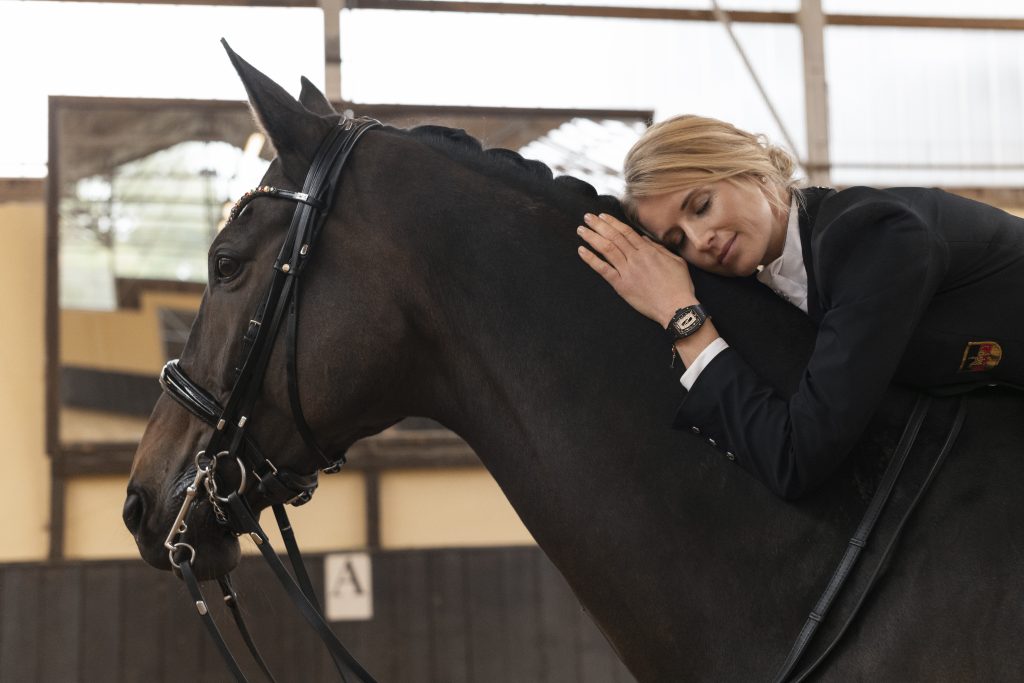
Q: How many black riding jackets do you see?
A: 1